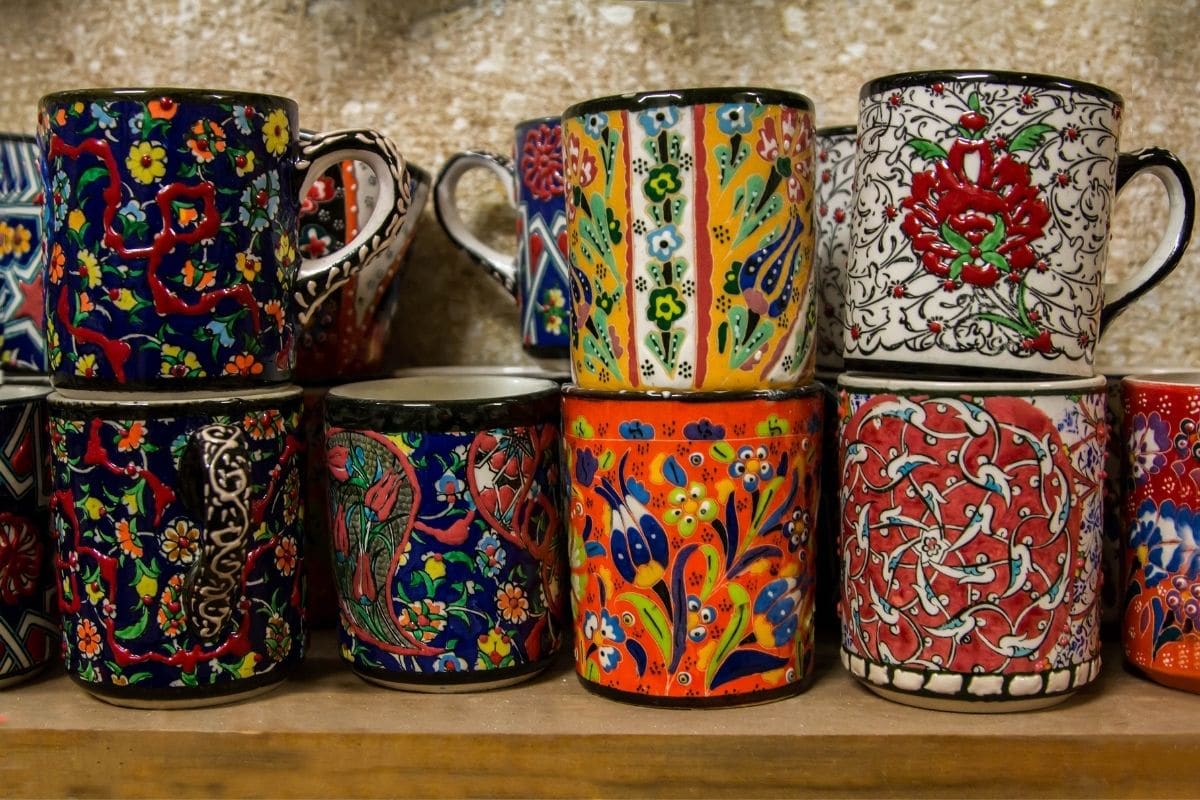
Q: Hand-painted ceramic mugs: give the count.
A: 13